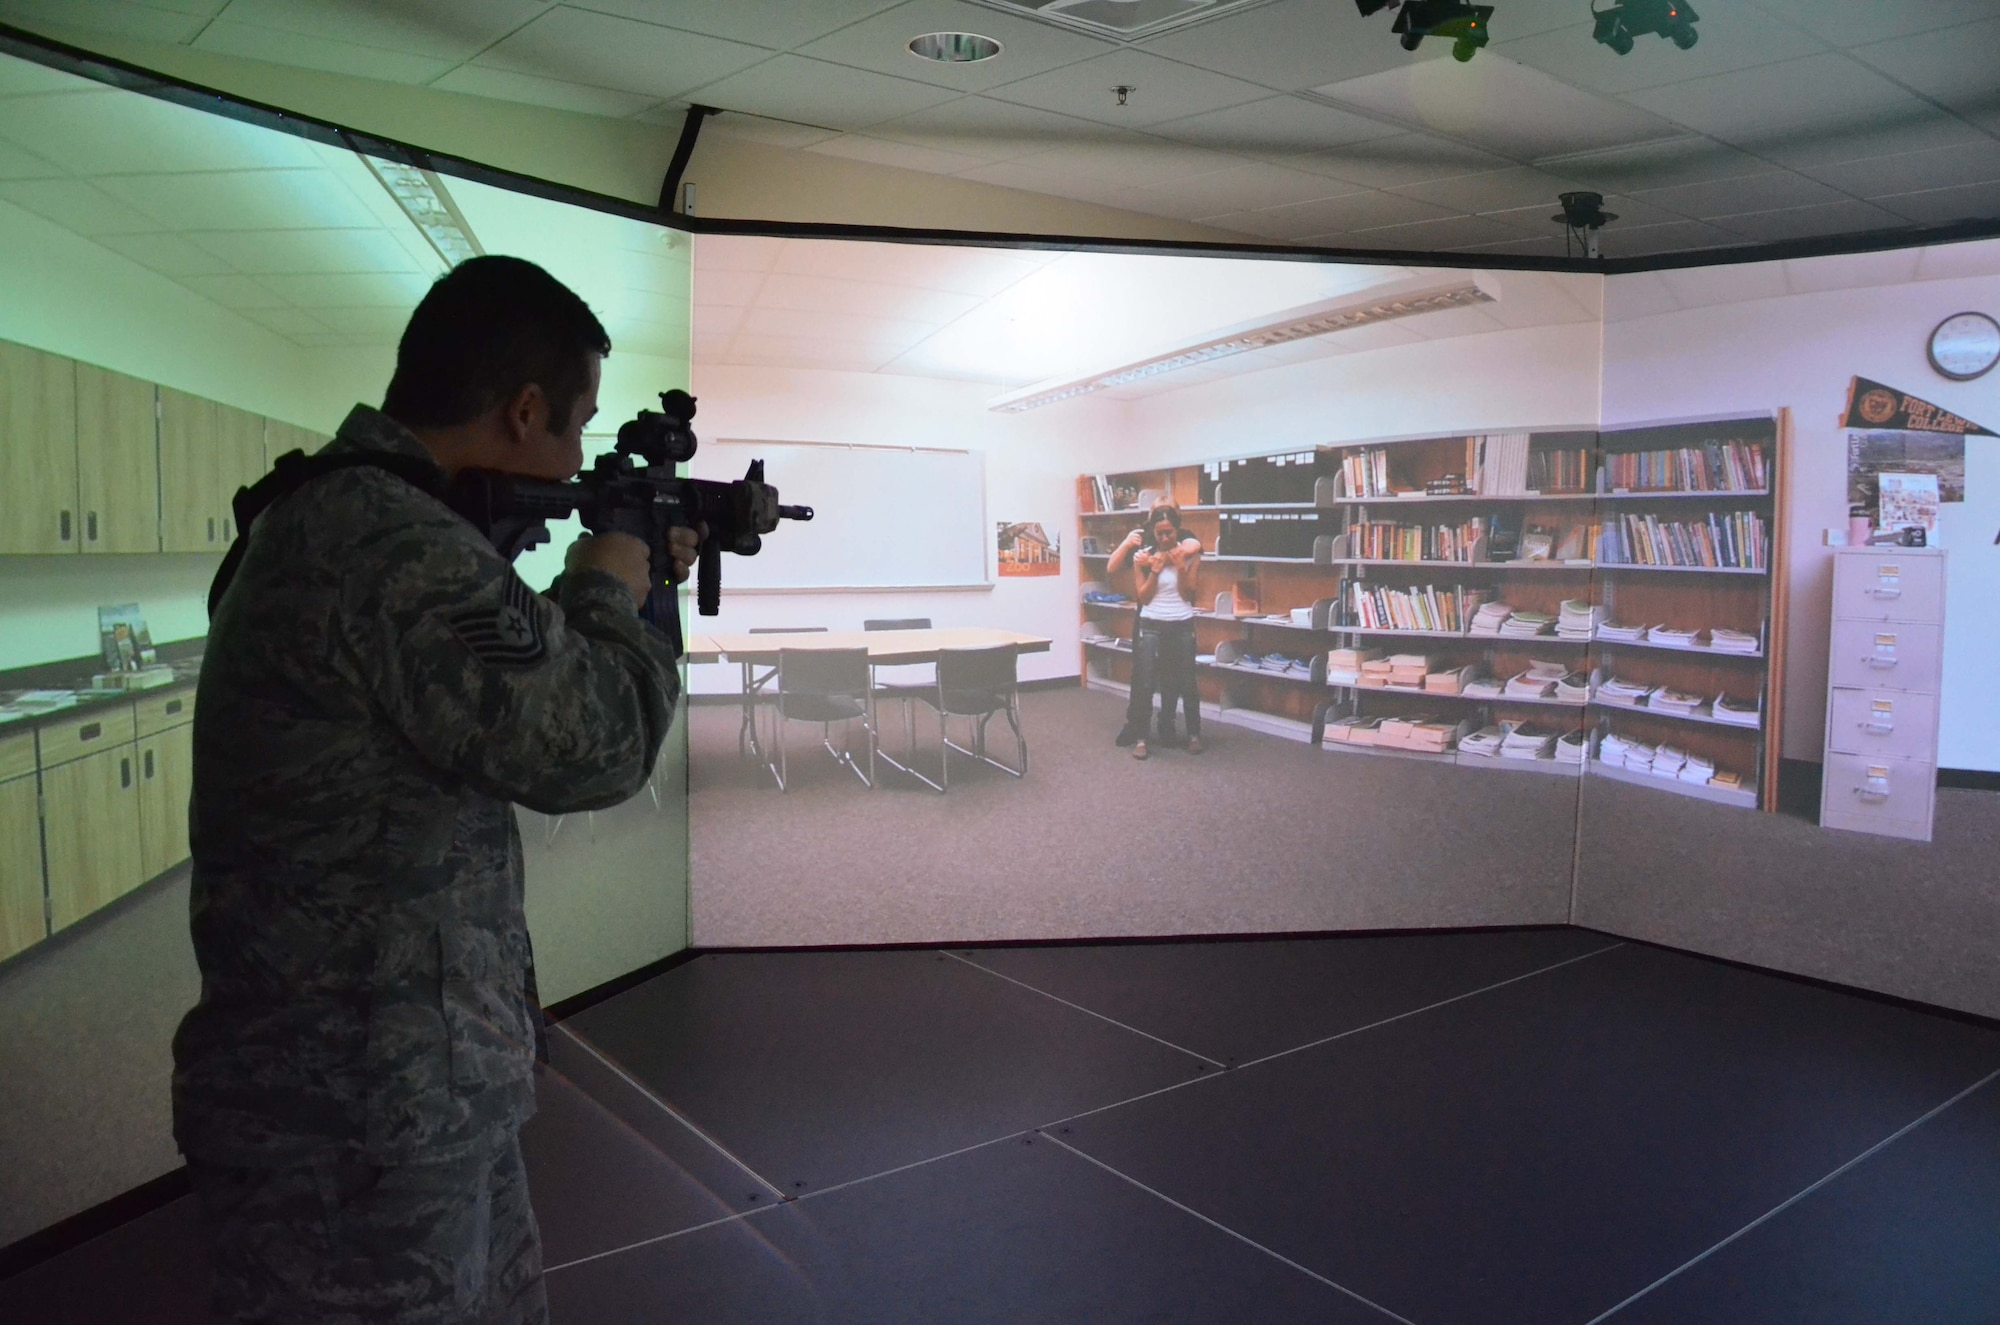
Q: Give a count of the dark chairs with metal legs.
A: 4